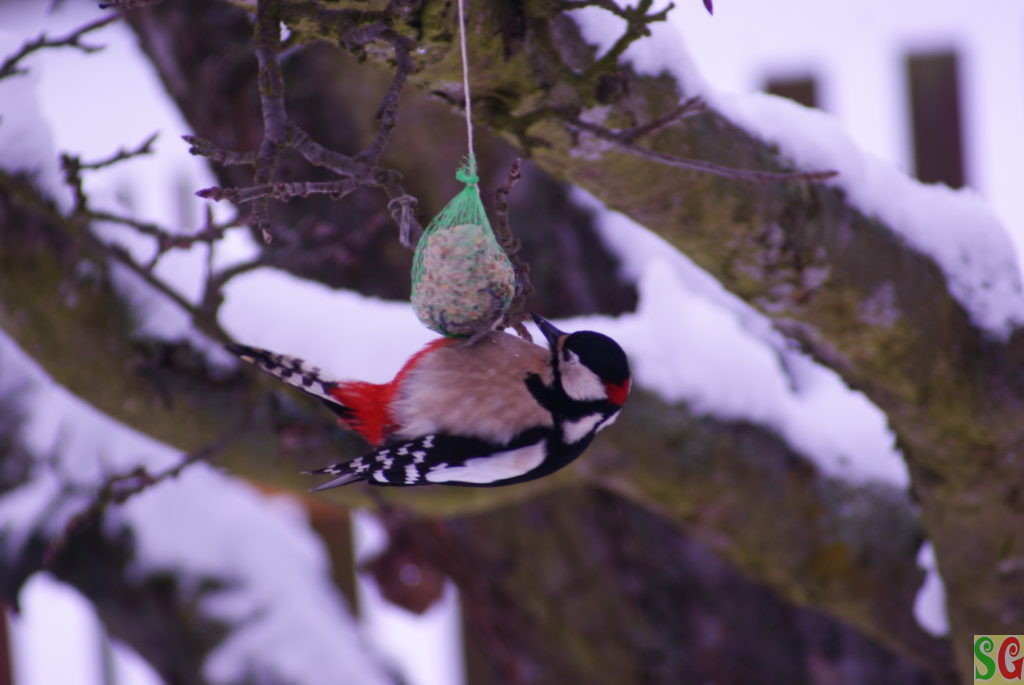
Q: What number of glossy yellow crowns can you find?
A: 0